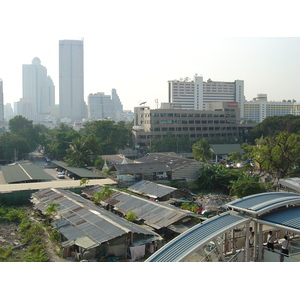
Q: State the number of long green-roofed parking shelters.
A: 2